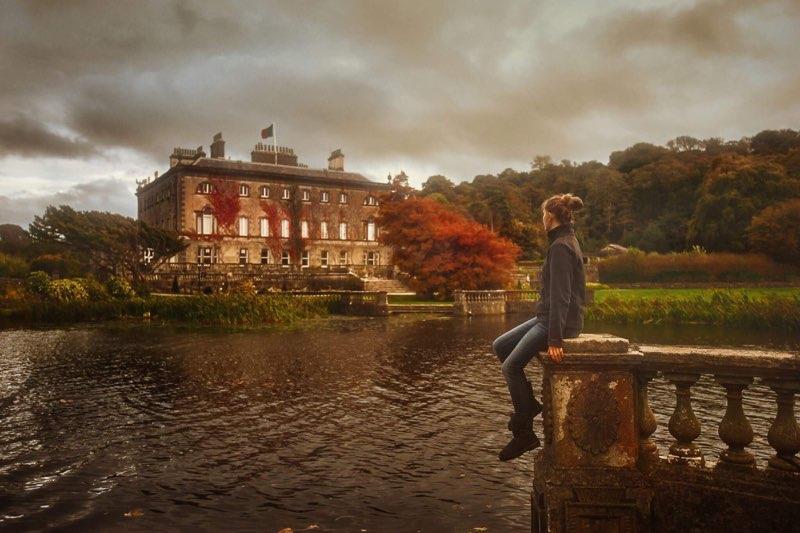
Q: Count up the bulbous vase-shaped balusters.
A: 4